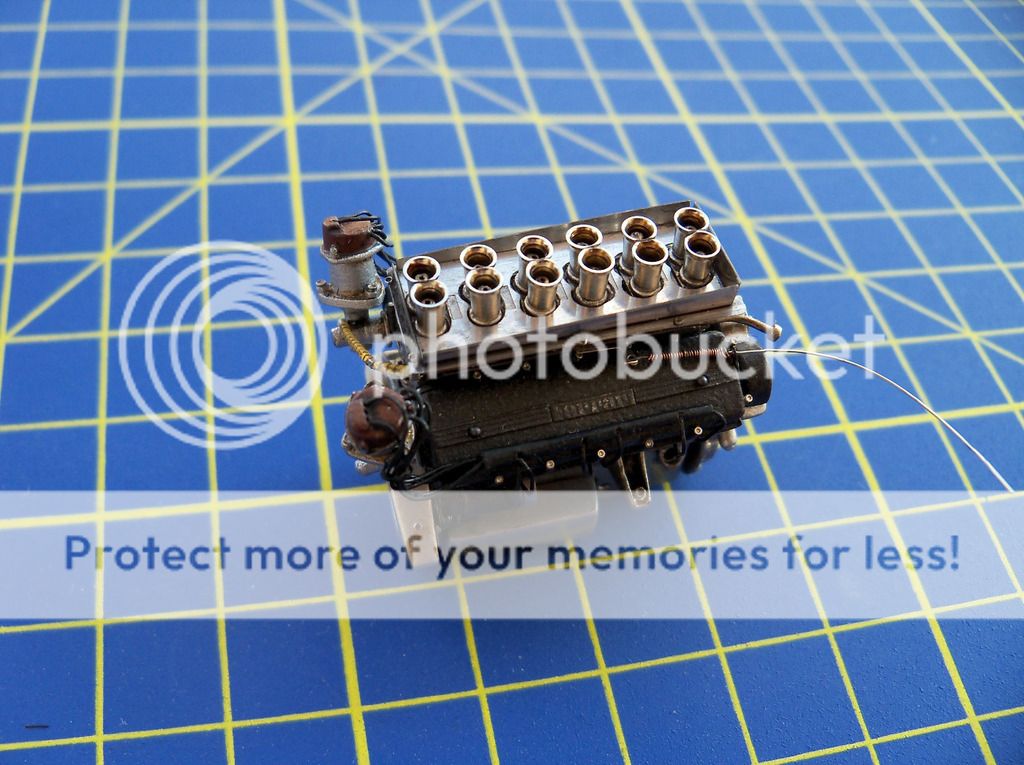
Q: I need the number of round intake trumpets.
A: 12